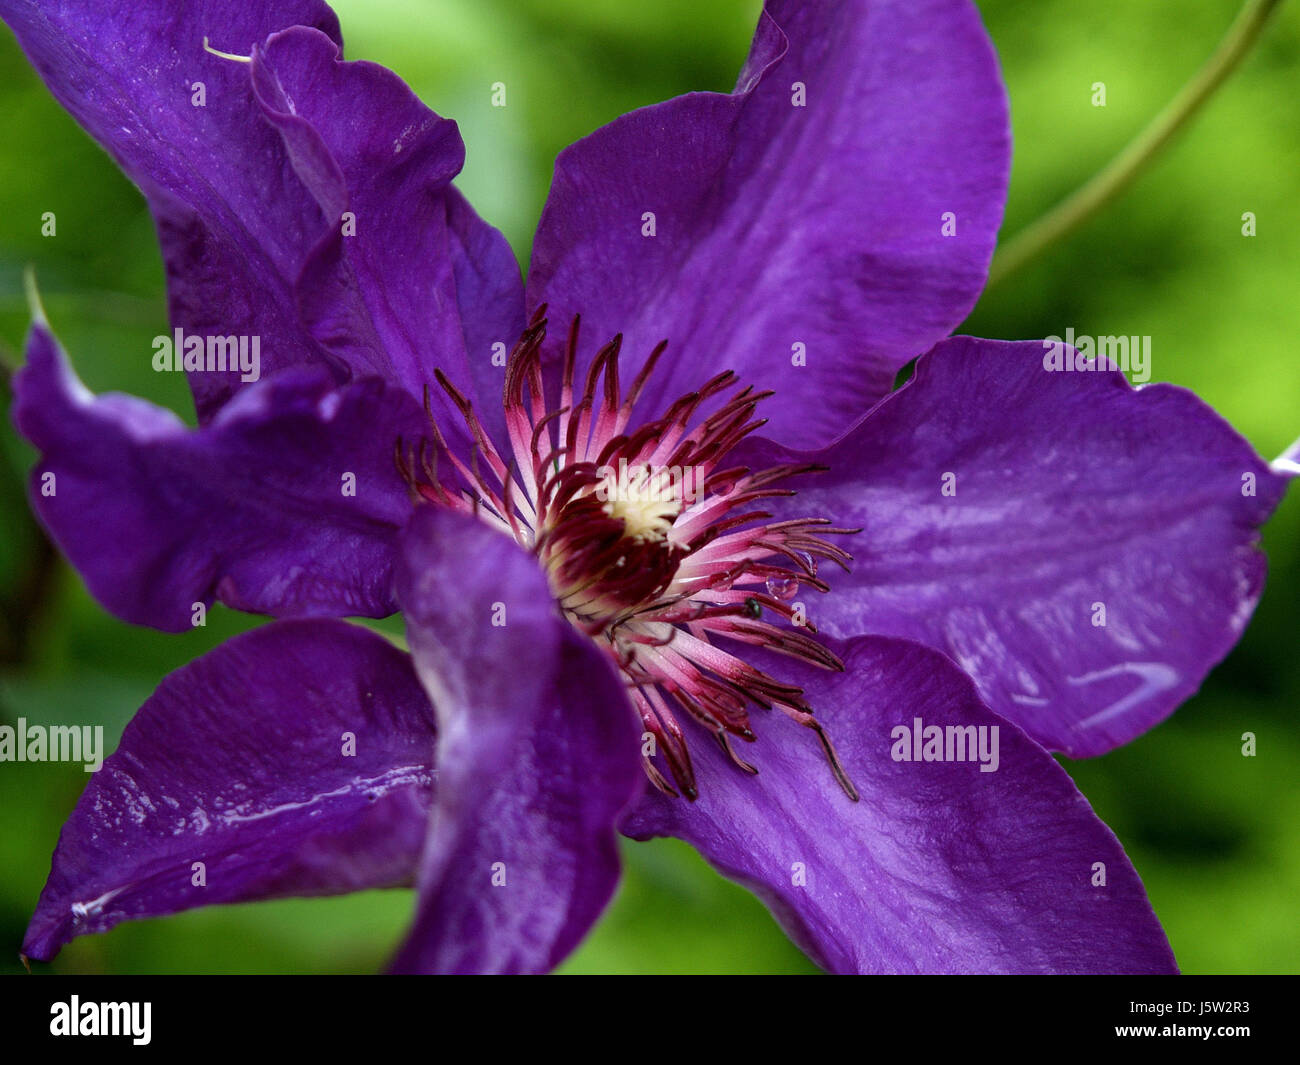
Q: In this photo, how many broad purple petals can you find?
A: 8